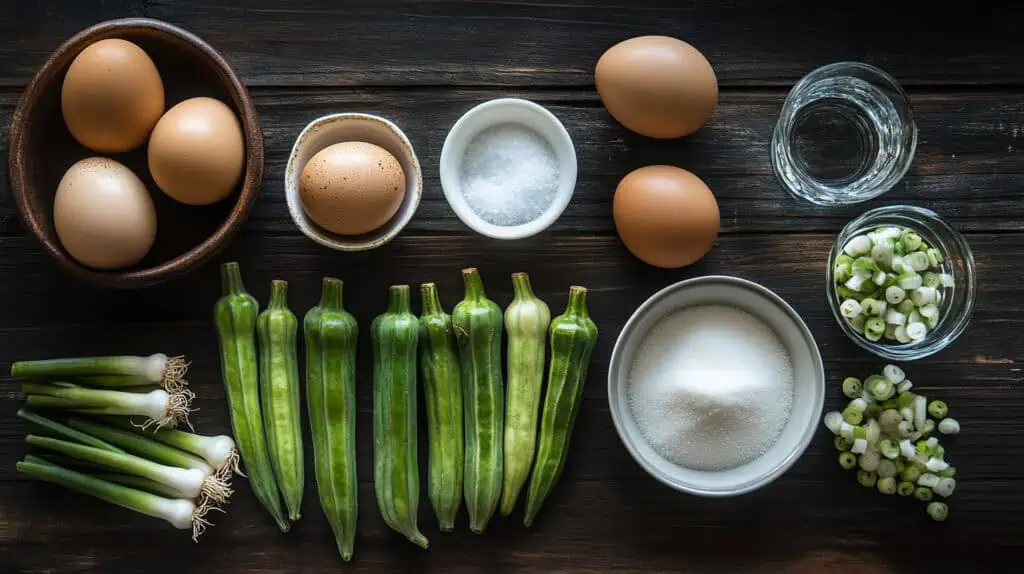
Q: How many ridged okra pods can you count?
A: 8